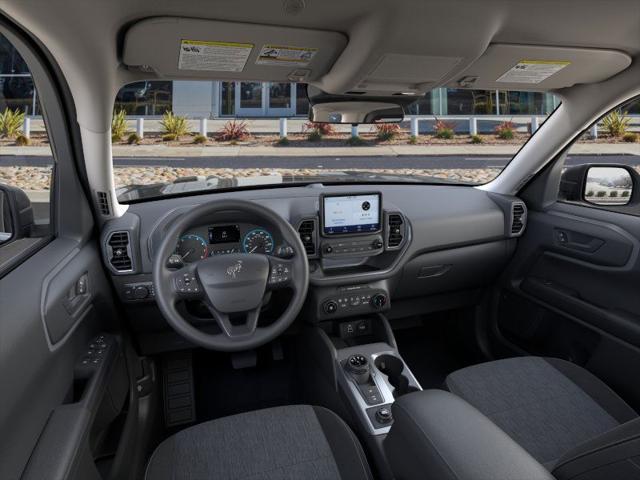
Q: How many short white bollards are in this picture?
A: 9